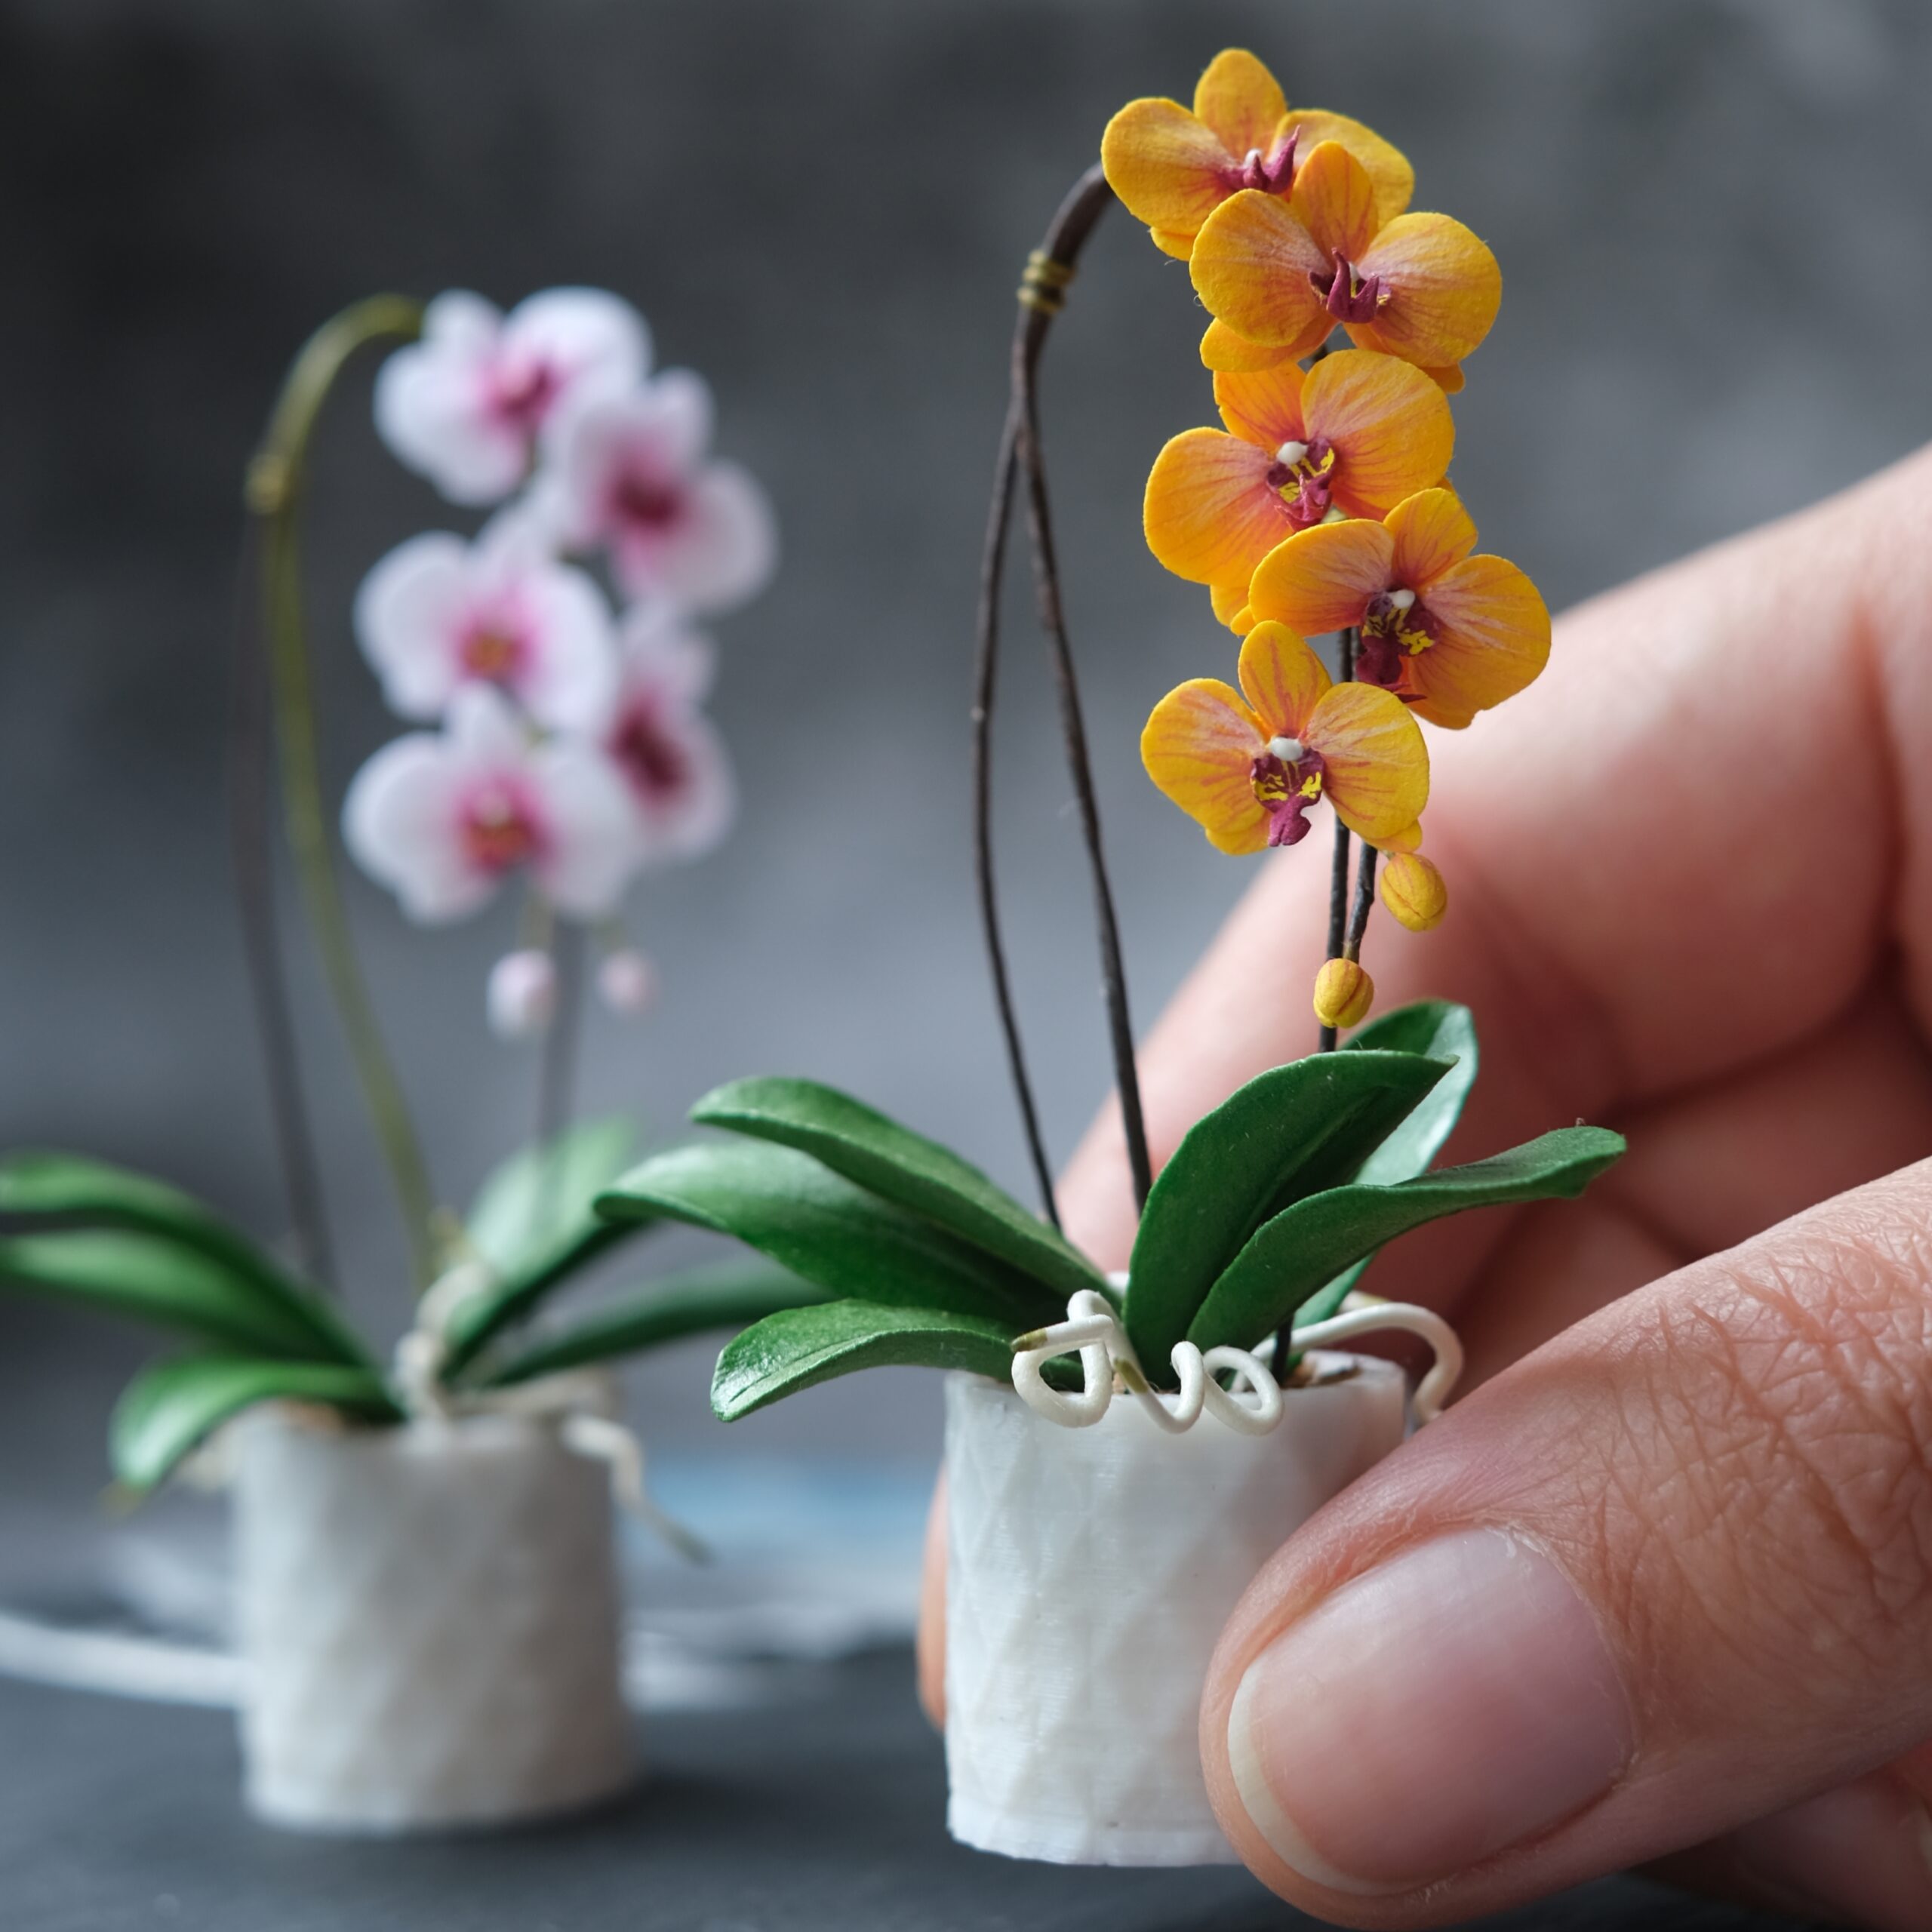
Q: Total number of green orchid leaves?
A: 11